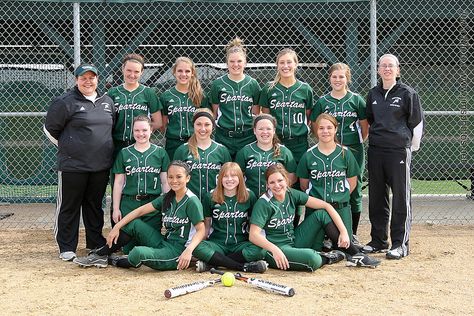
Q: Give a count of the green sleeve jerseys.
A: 12